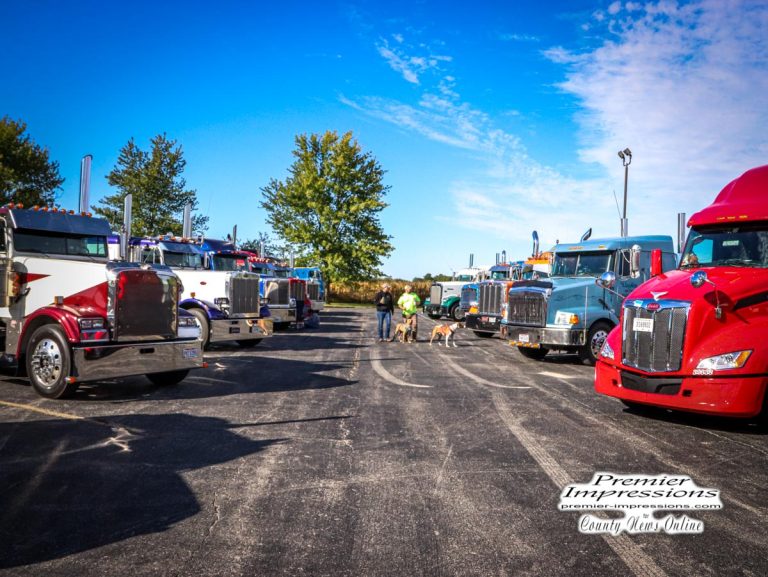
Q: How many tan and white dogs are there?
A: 2